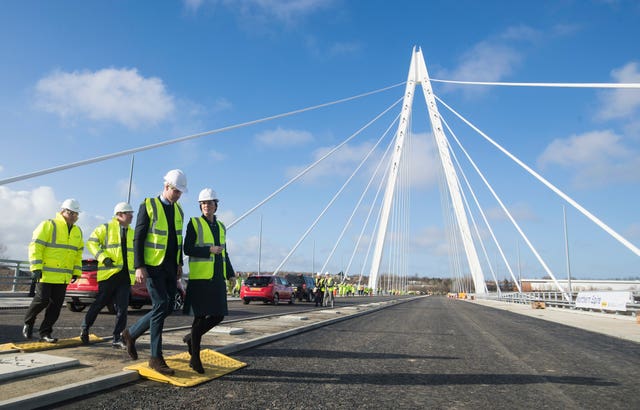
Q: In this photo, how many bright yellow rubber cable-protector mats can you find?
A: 2